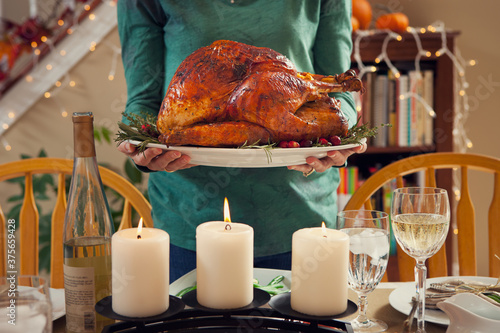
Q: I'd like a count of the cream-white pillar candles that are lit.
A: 3